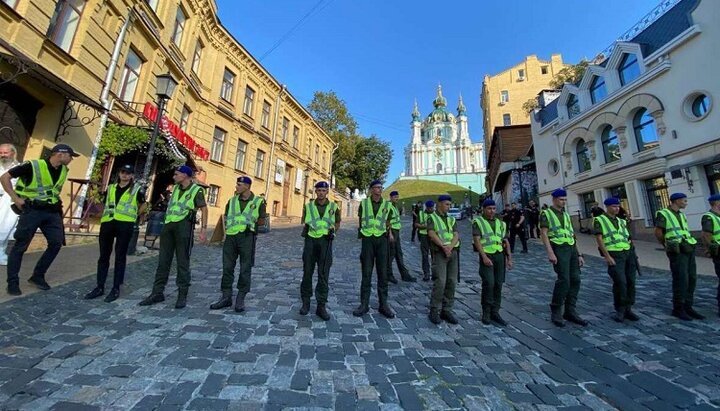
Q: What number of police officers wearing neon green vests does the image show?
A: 14